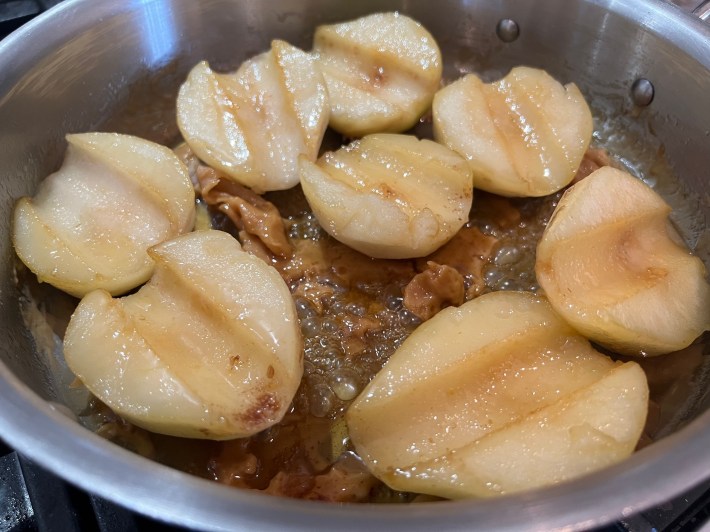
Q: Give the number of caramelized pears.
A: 8